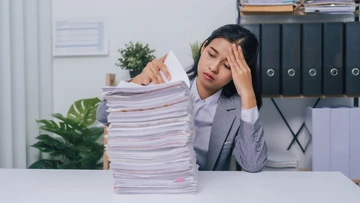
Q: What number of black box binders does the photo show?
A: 6